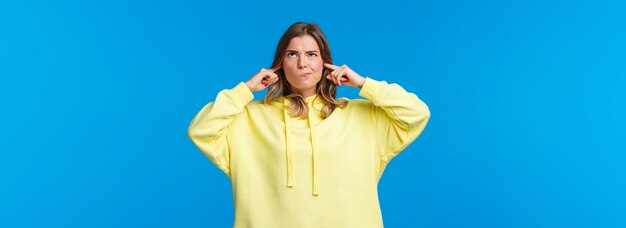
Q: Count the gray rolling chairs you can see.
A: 0